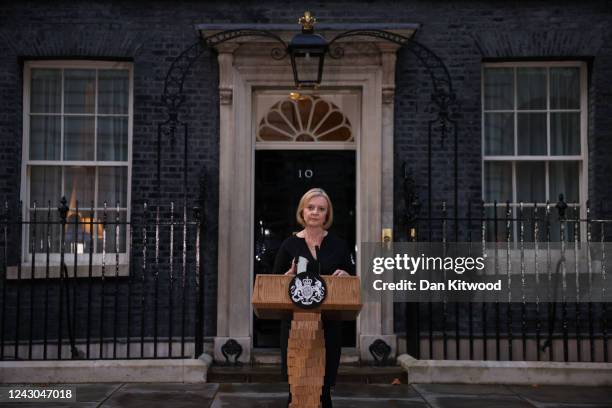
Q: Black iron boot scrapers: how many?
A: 2